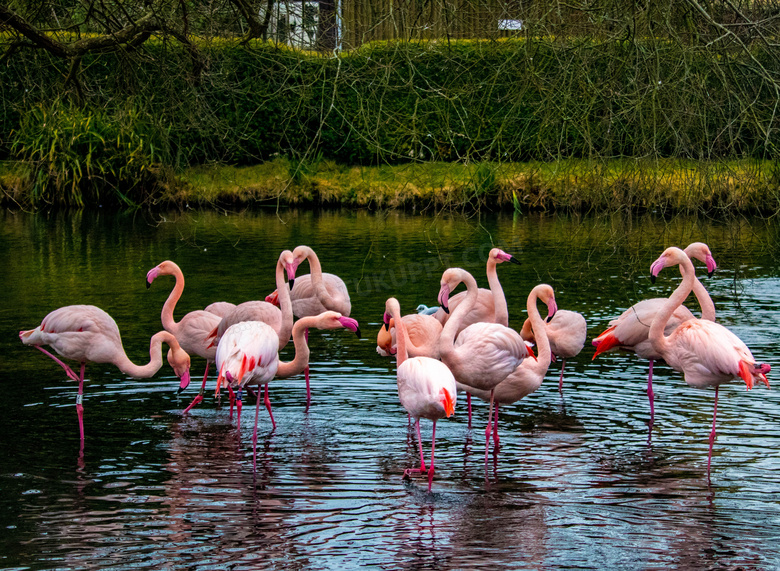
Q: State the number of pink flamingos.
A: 14